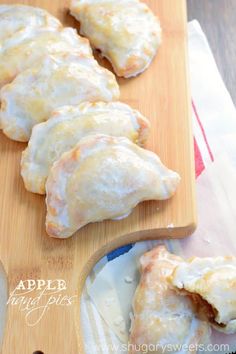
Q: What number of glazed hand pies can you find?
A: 8